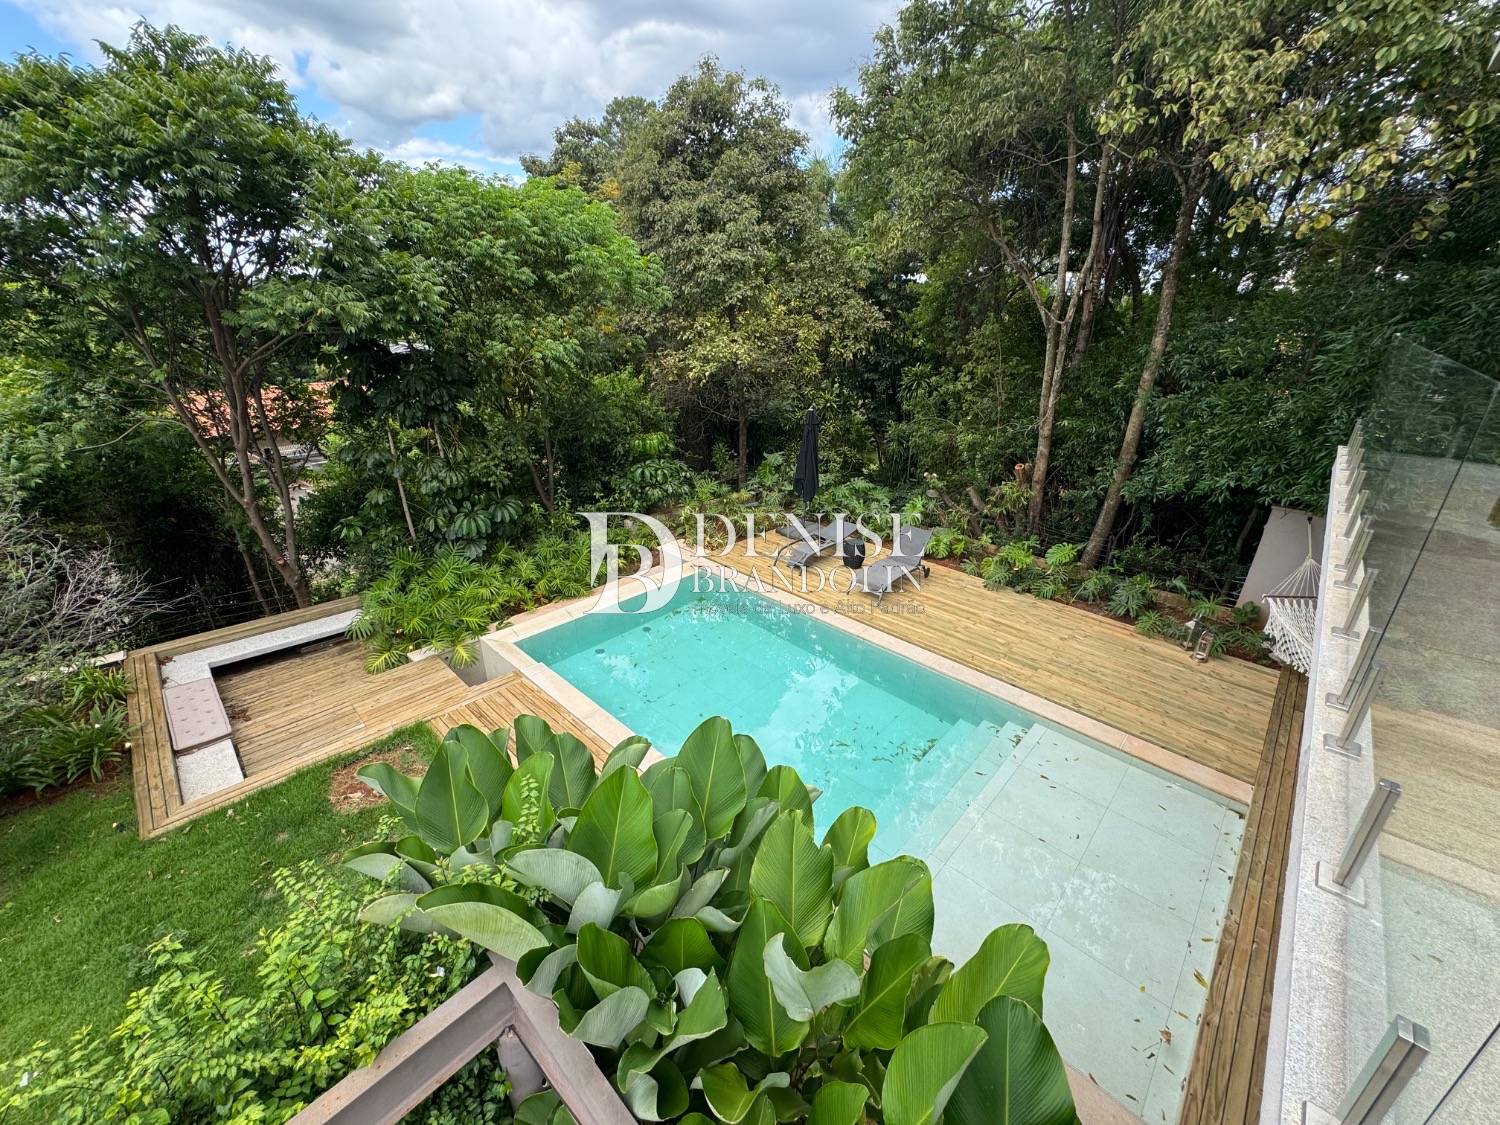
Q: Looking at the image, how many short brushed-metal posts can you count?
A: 15